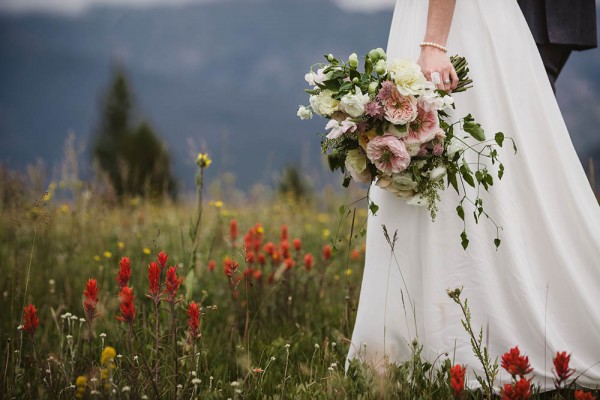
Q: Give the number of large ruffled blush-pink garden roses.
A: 3